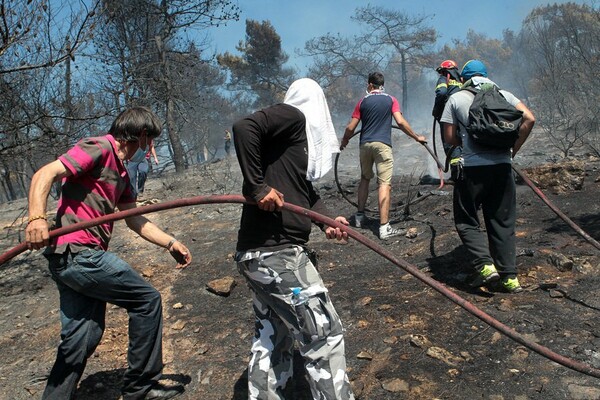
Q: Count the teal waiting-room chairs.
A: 0